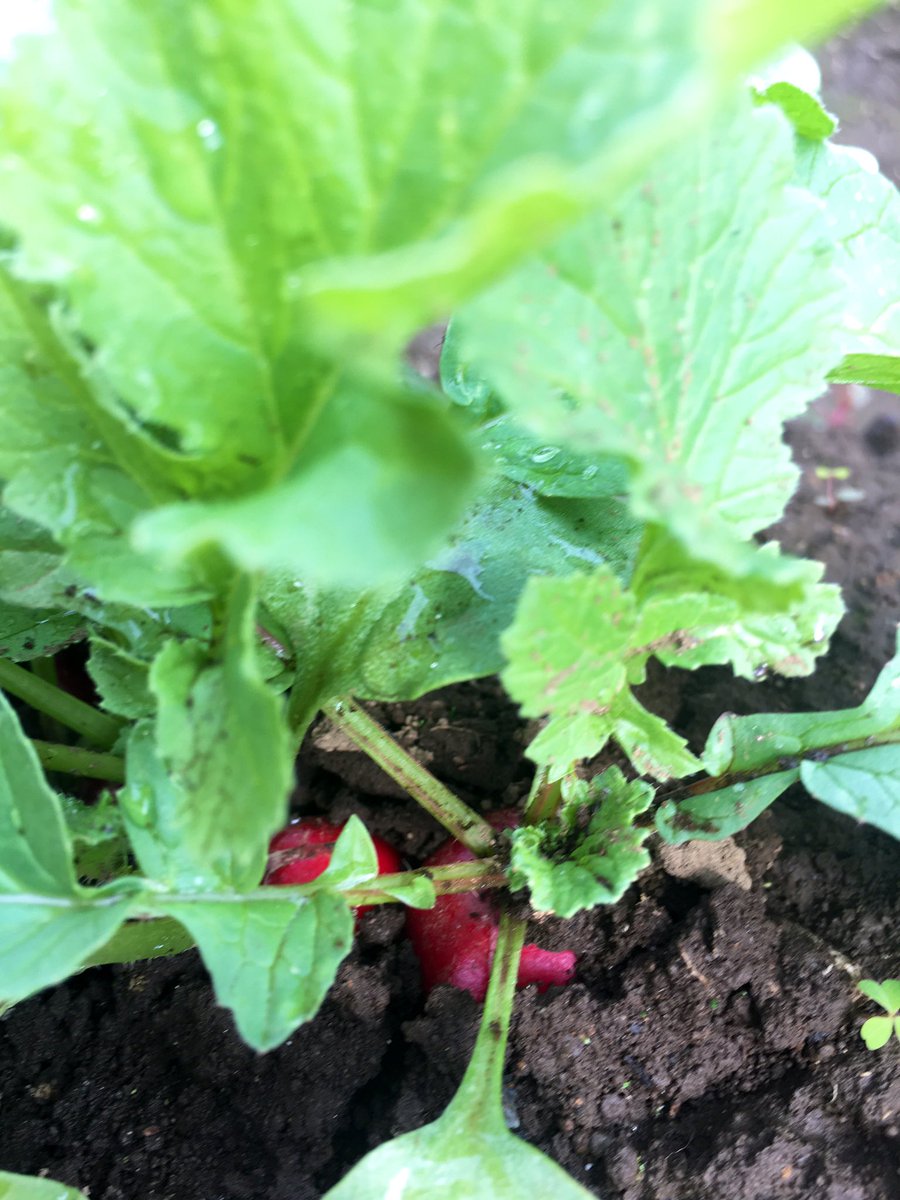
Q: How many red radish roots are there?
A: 2